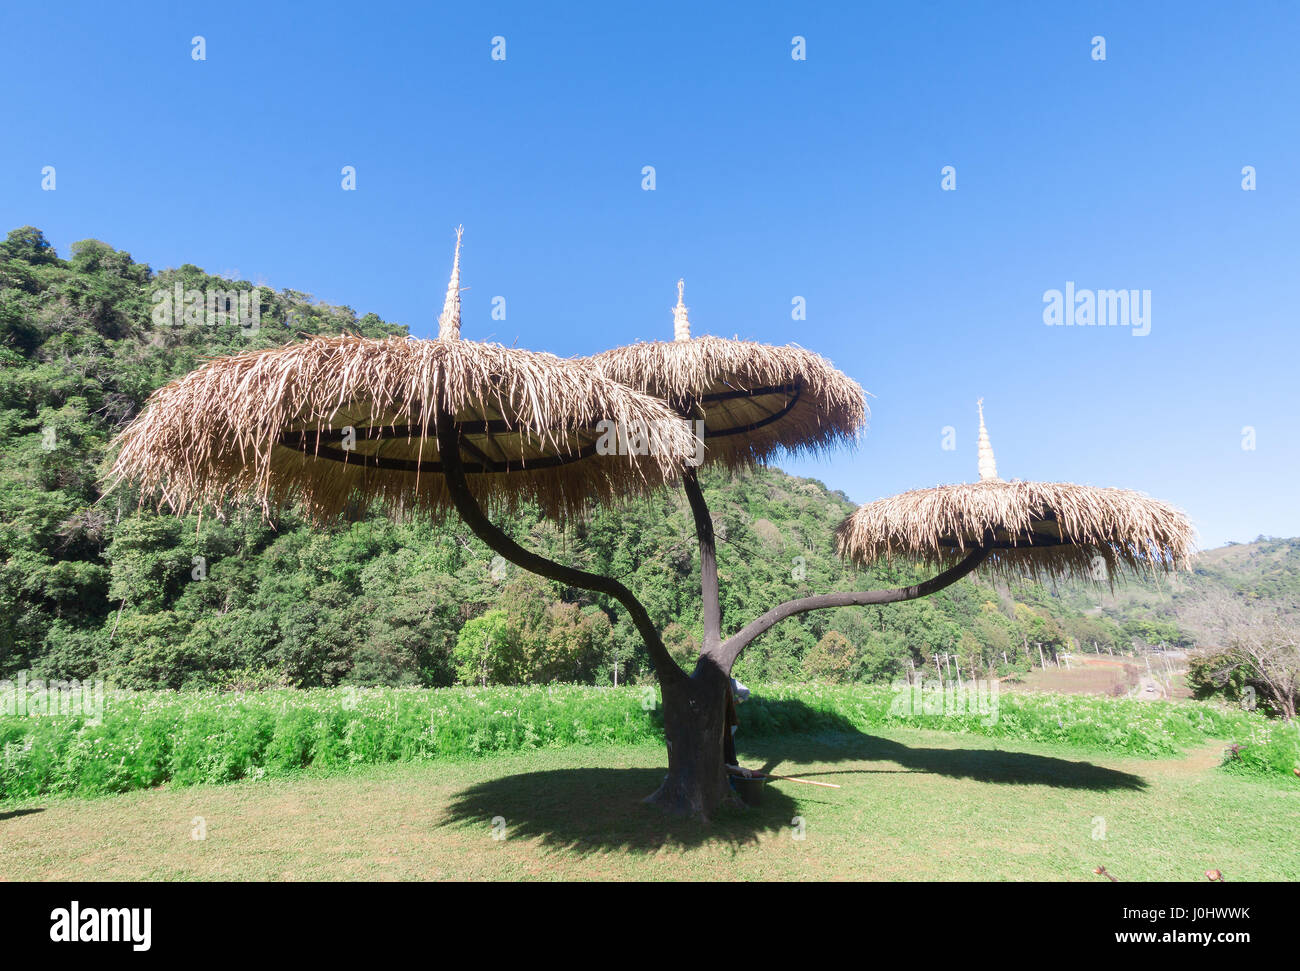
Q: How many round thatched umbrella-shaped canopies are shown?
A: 3